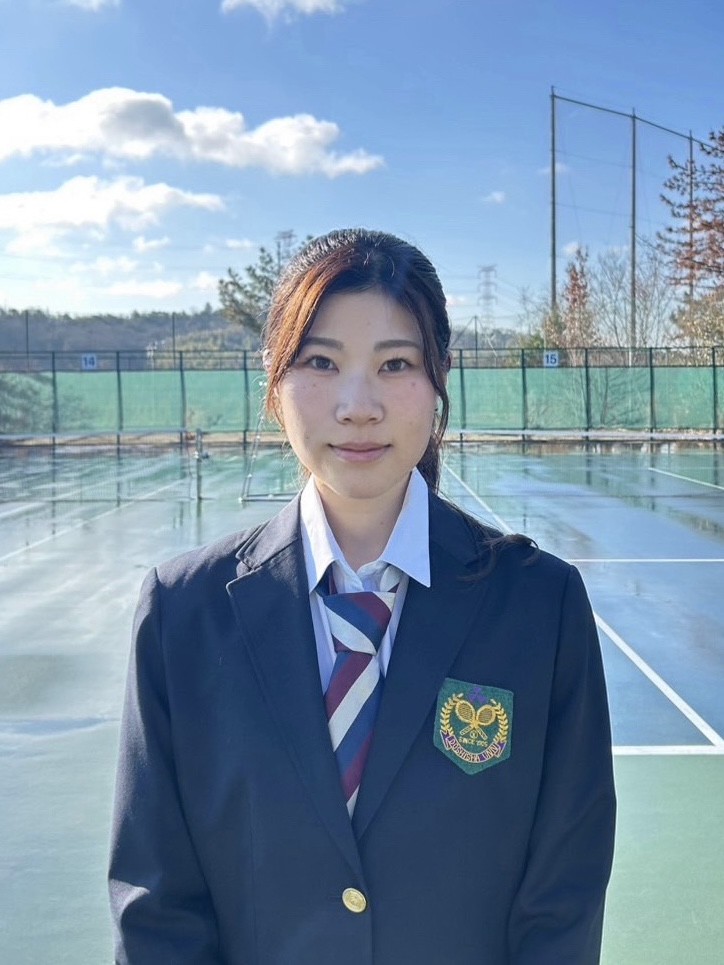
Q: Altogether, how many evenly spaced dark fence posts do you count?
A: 9